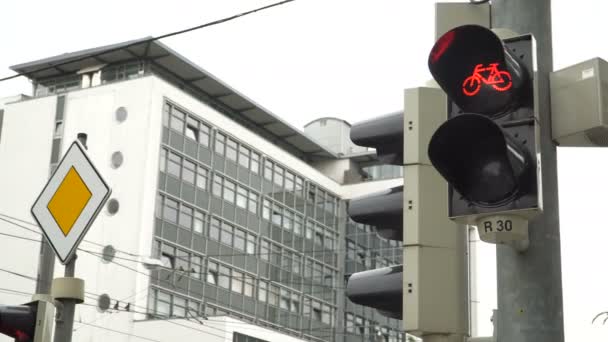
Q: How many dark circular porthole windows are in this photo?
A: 5